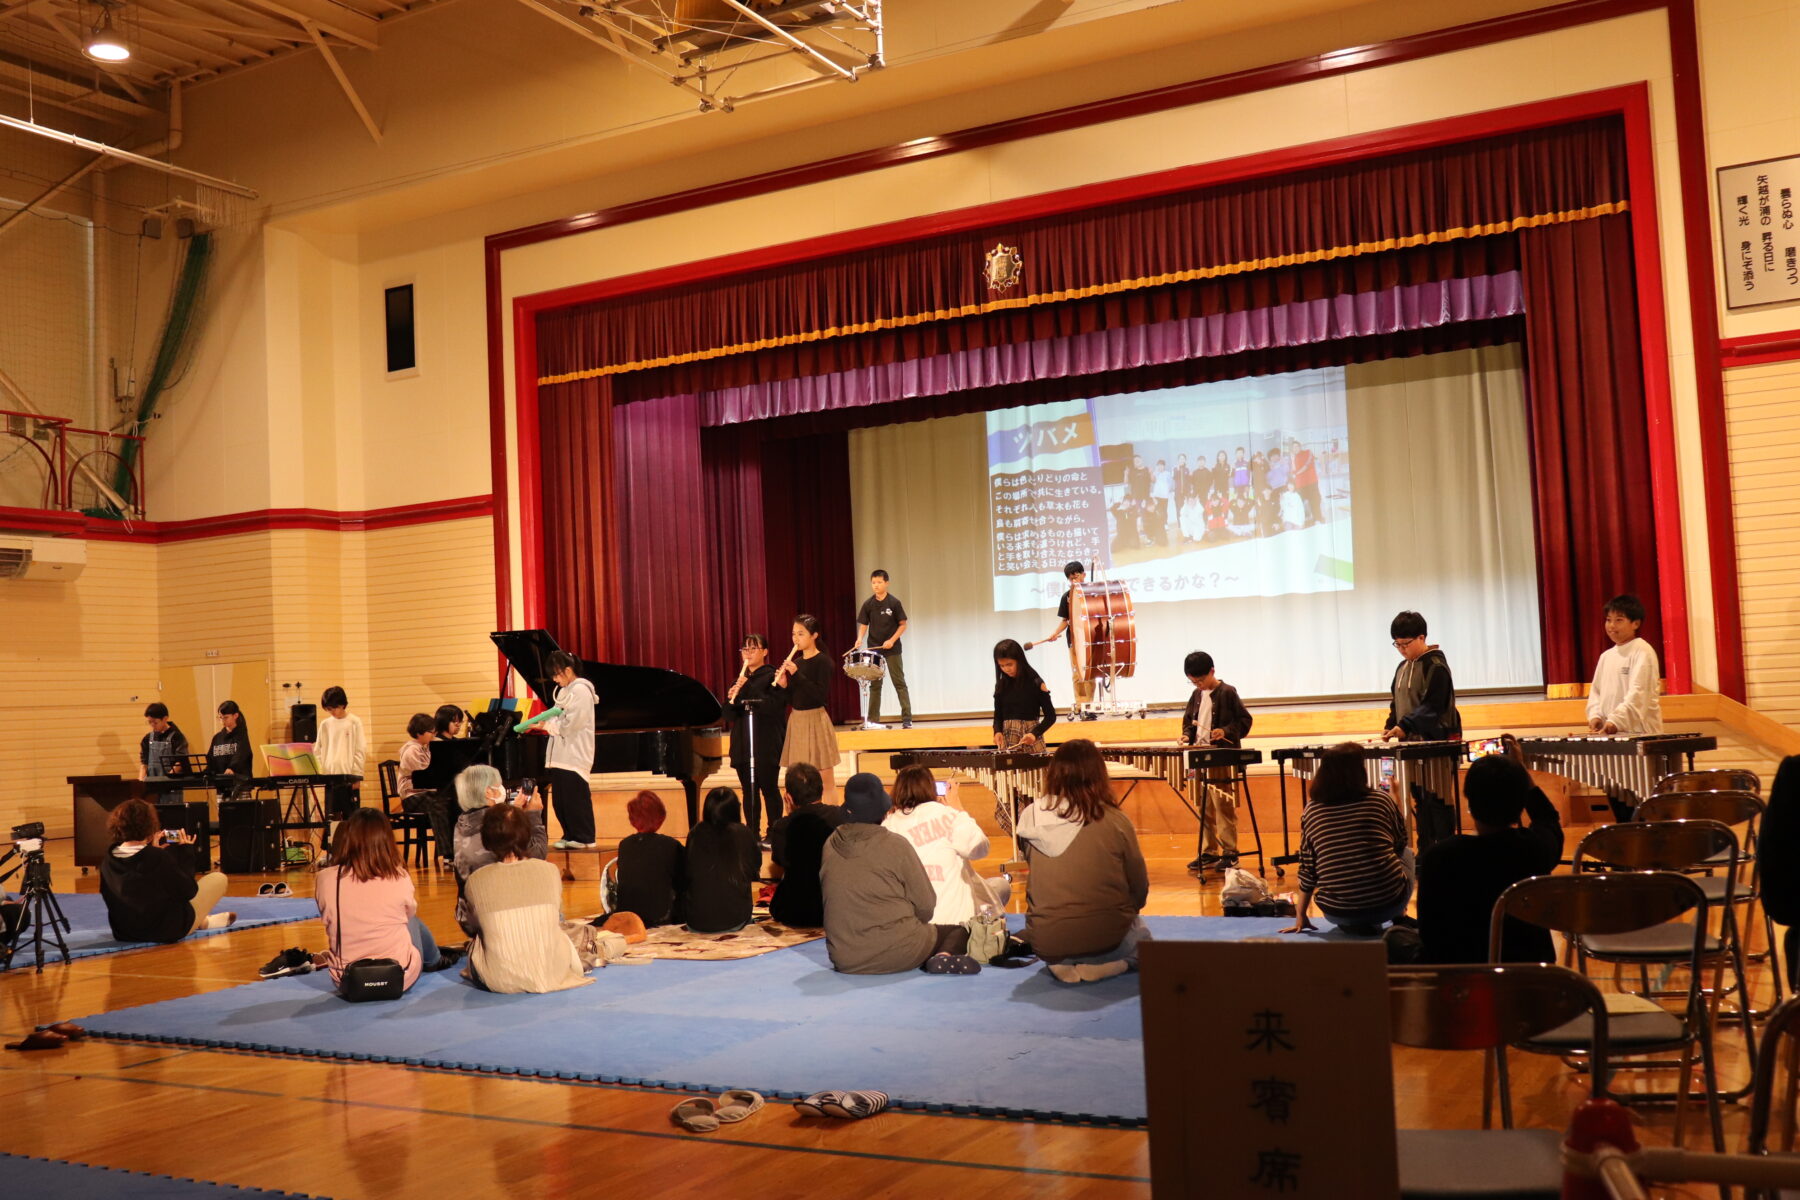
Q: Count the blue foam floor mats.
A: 3